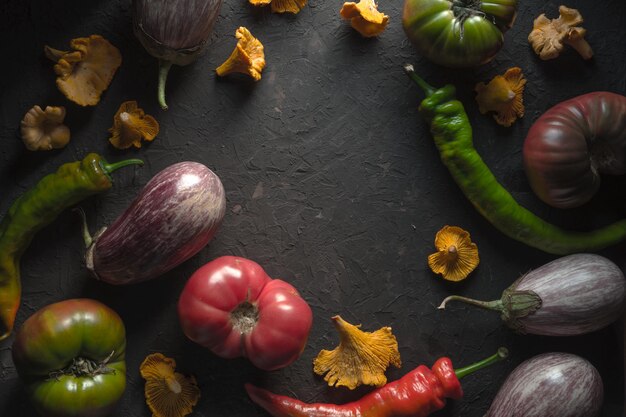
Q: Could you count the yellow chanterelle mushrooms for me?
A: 11